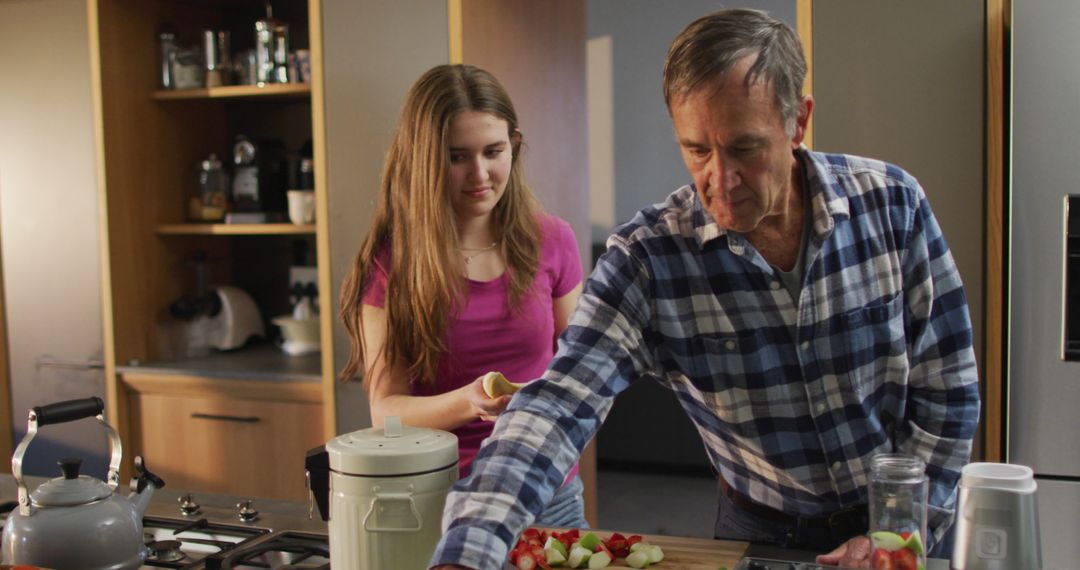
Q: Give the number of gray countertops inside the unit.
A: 1